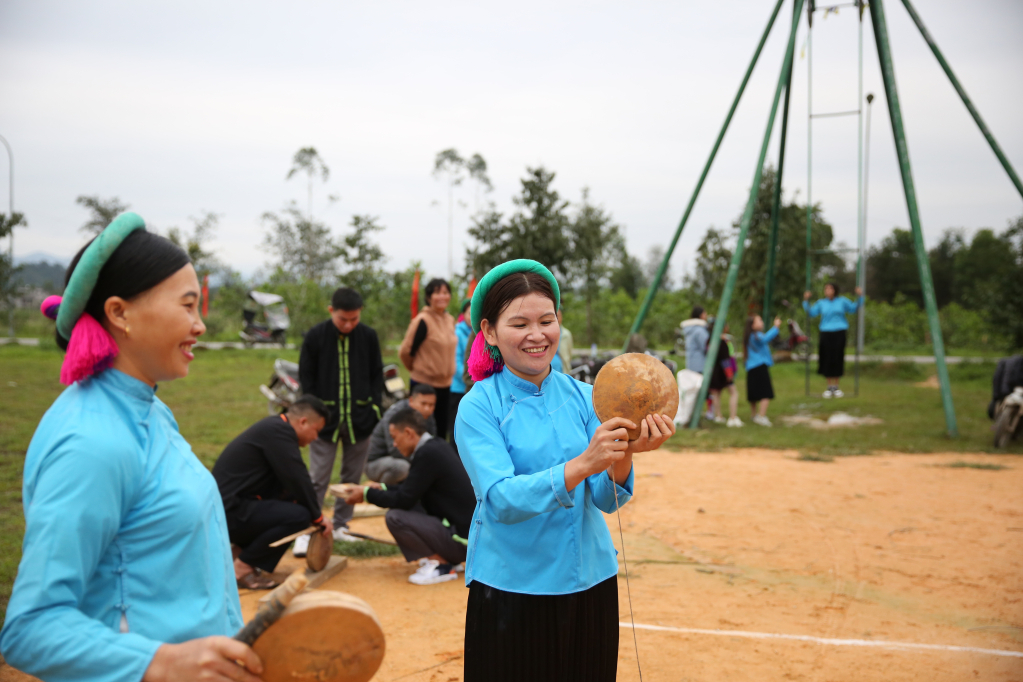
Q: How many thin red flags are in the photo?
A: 3